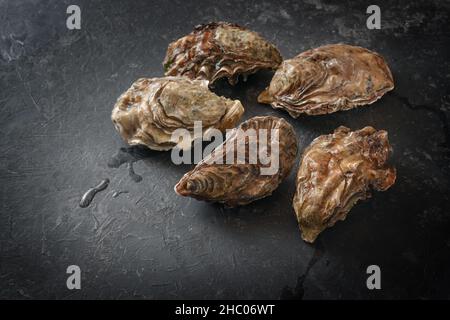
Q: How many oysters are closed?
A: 5